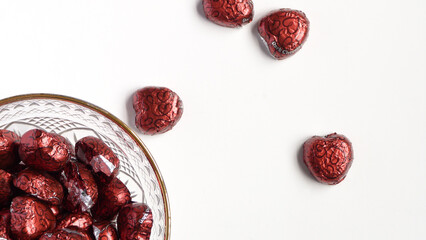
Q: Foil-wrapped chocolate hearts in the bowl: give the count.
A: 13